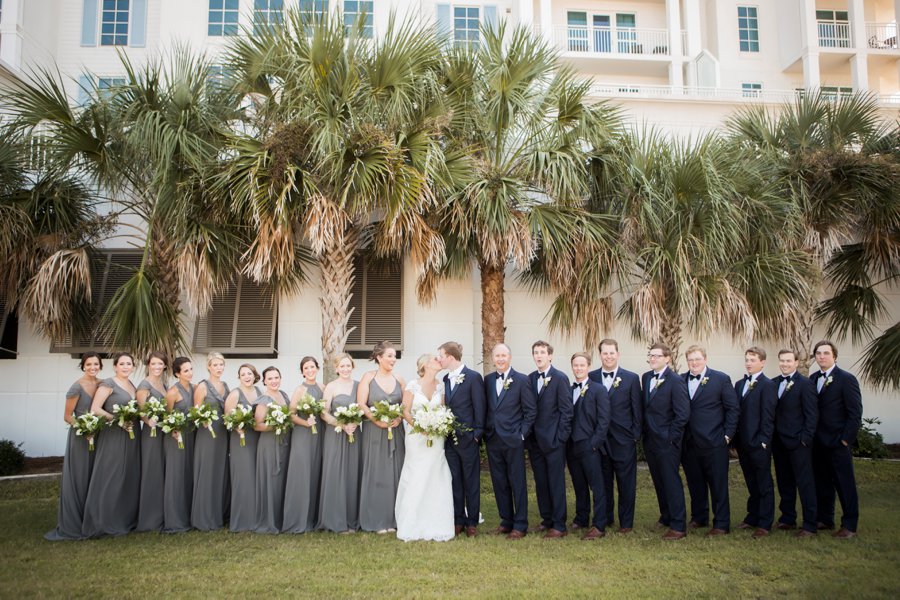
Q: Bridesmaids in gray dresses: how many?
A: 10